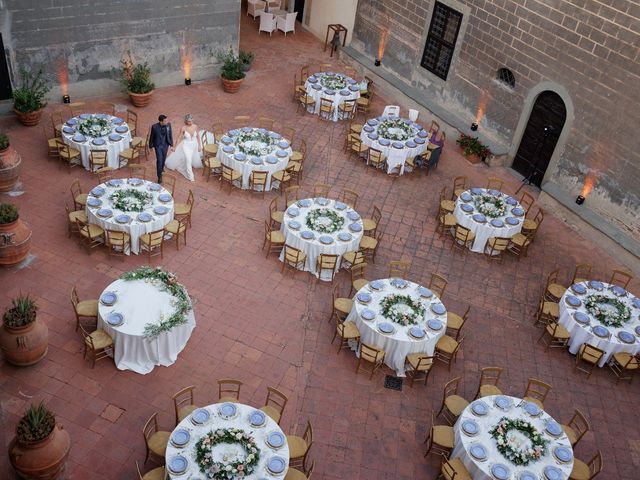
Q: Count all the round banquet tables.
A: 12